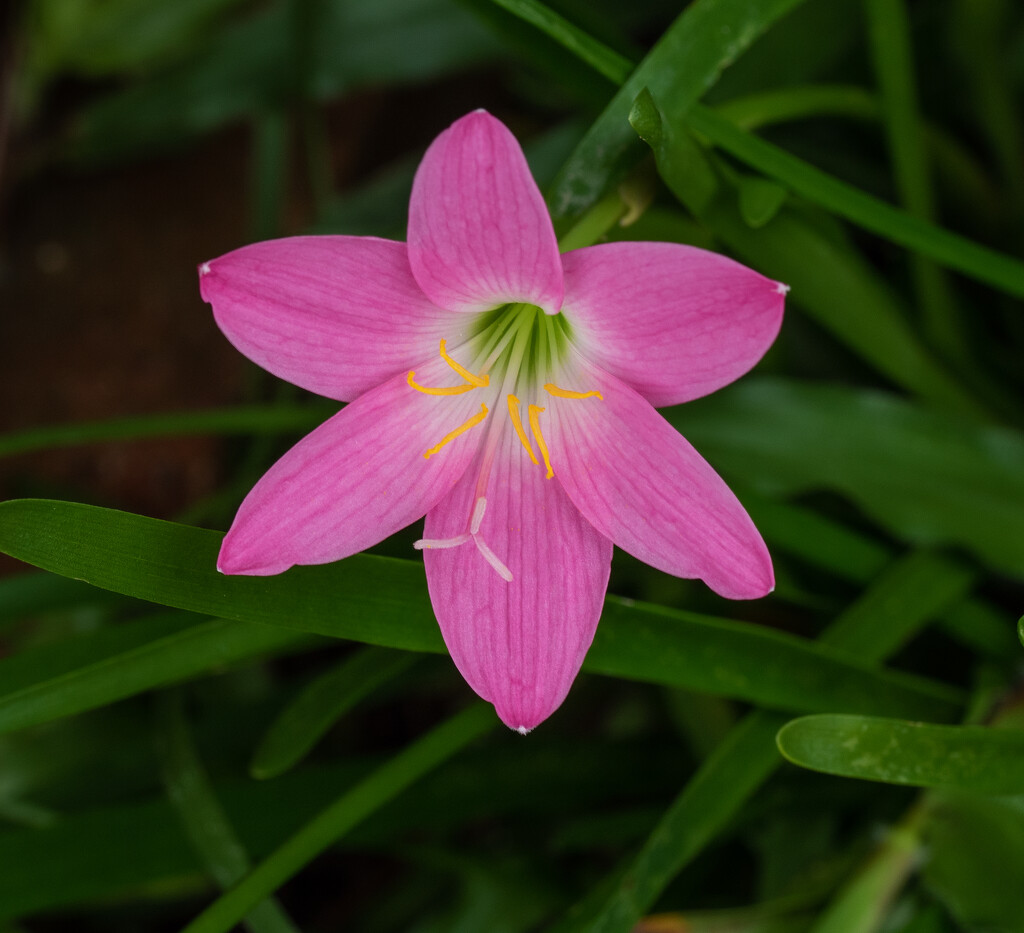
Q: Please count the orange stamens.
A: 6